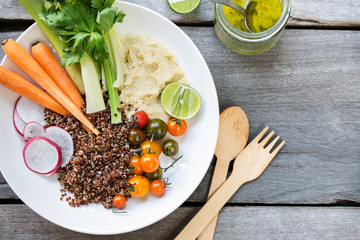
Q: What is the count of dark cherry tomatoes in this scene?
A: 4